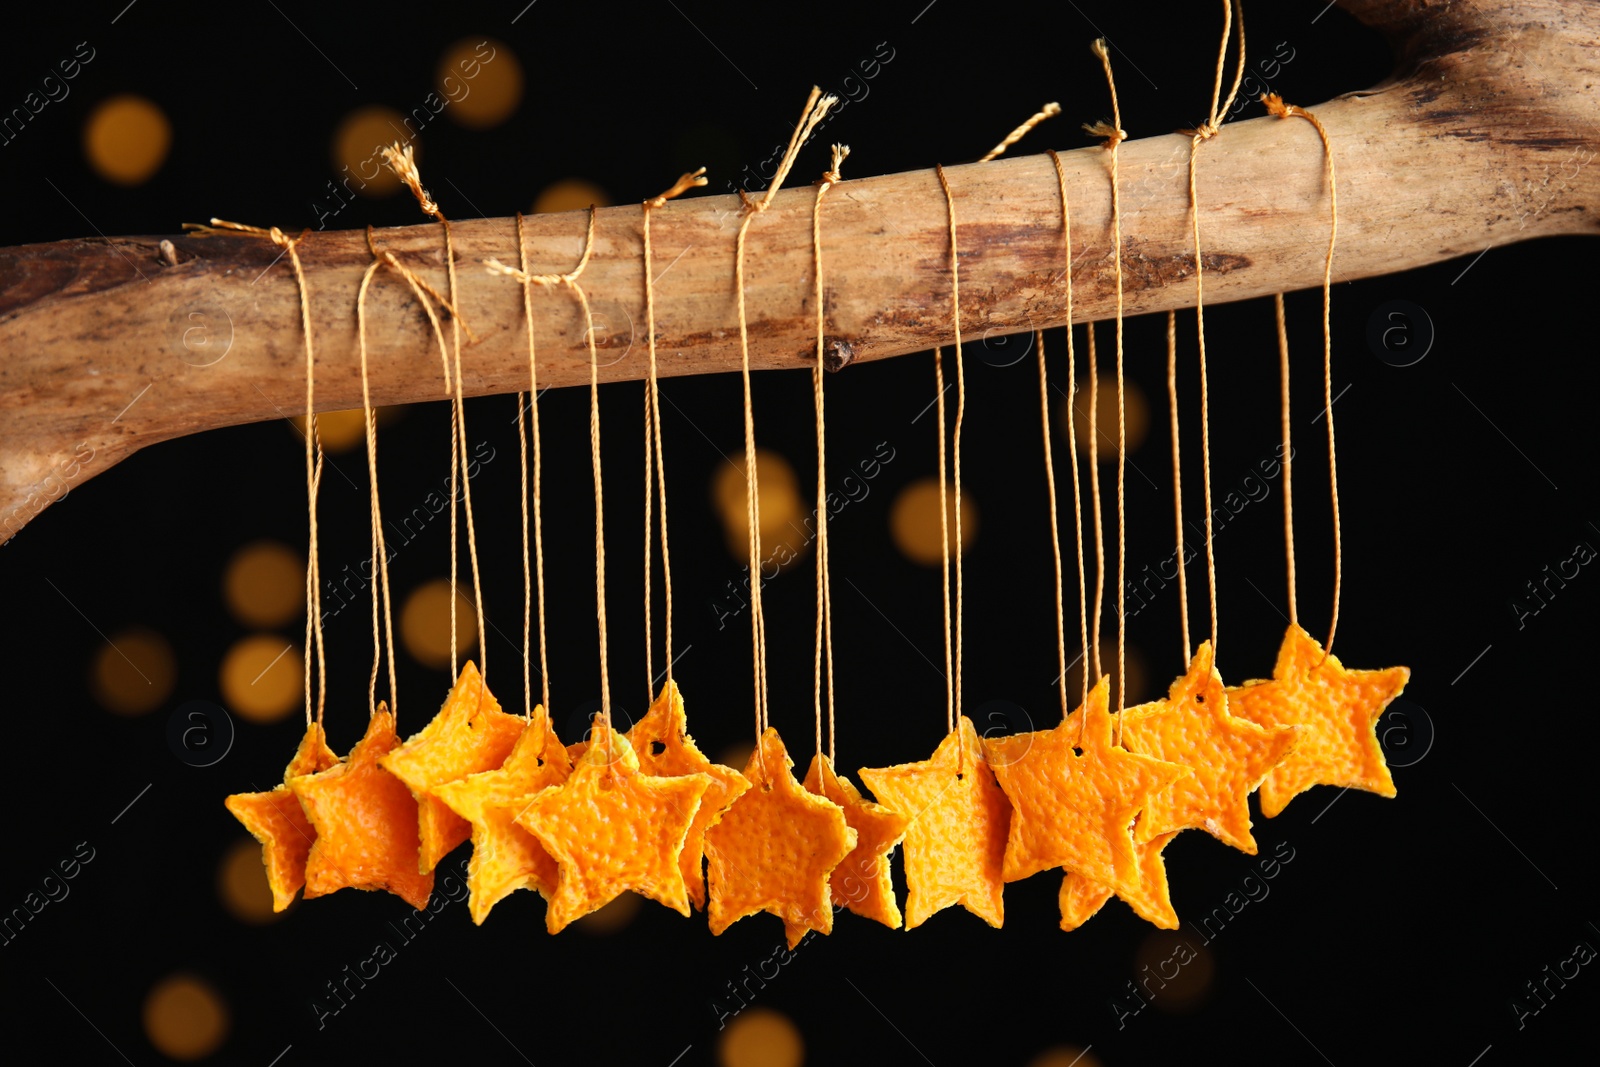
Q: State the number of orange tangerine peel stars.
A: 13